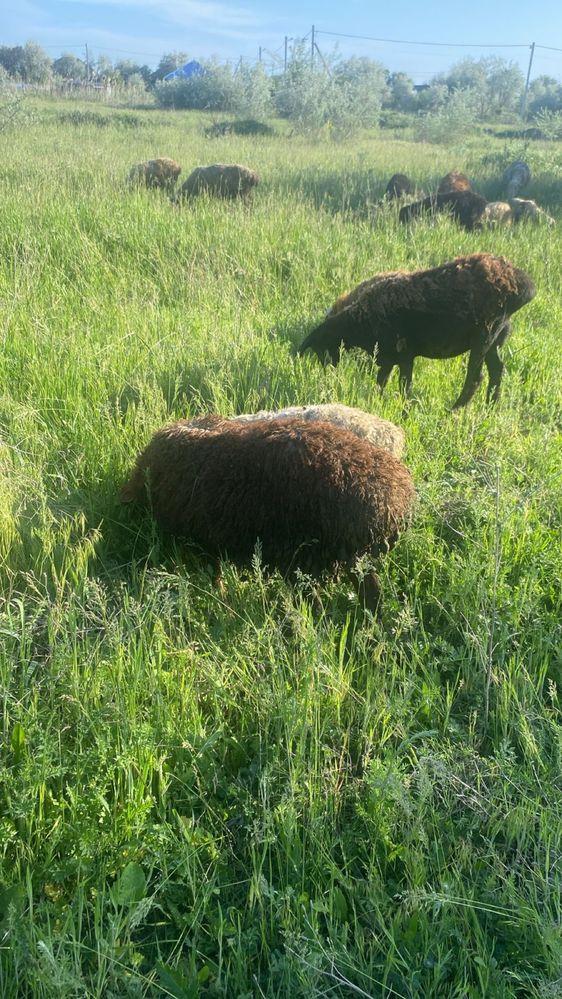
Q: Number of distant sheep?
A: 8